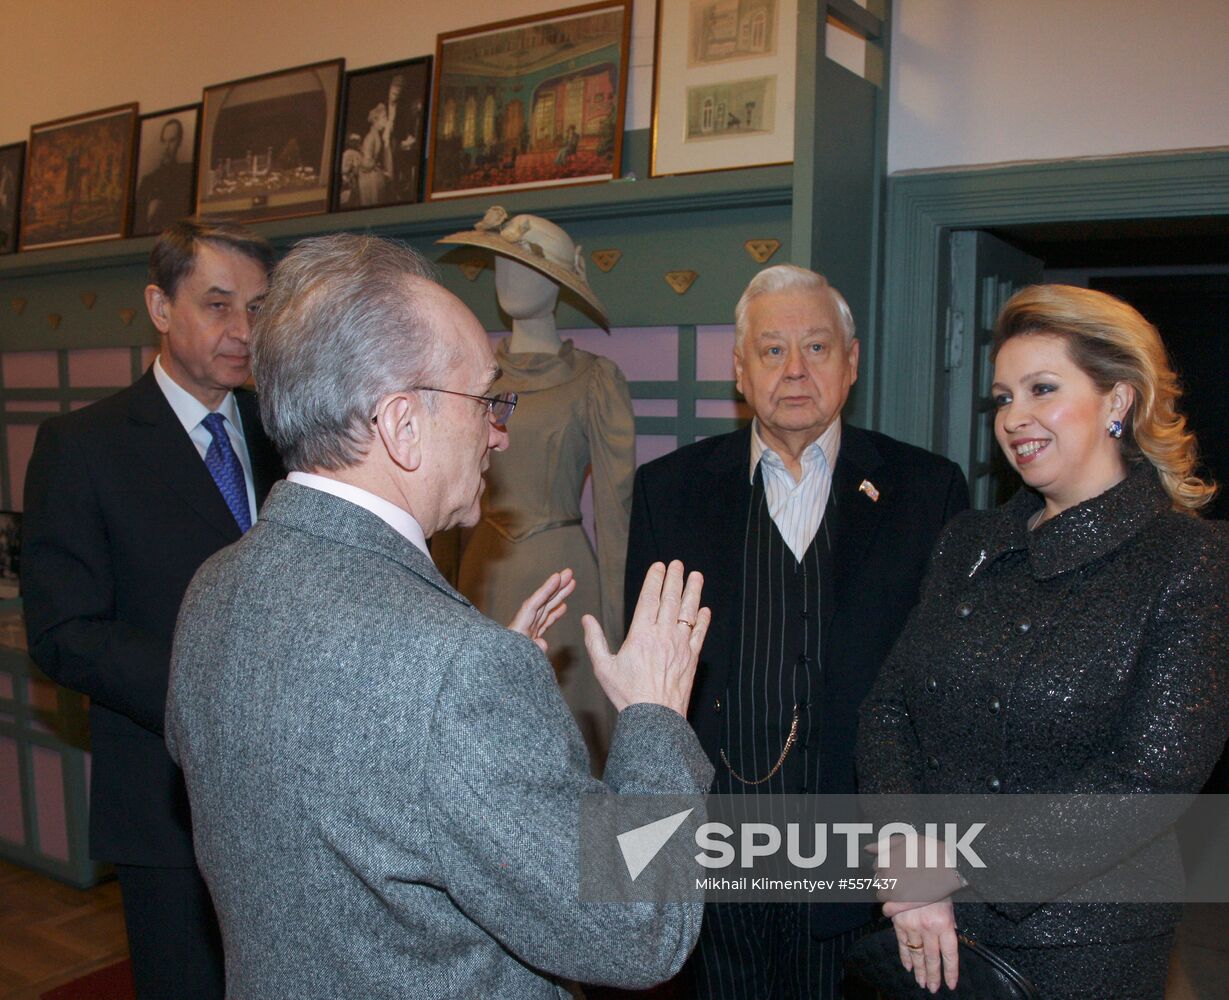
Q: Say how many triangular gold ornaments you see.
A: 8